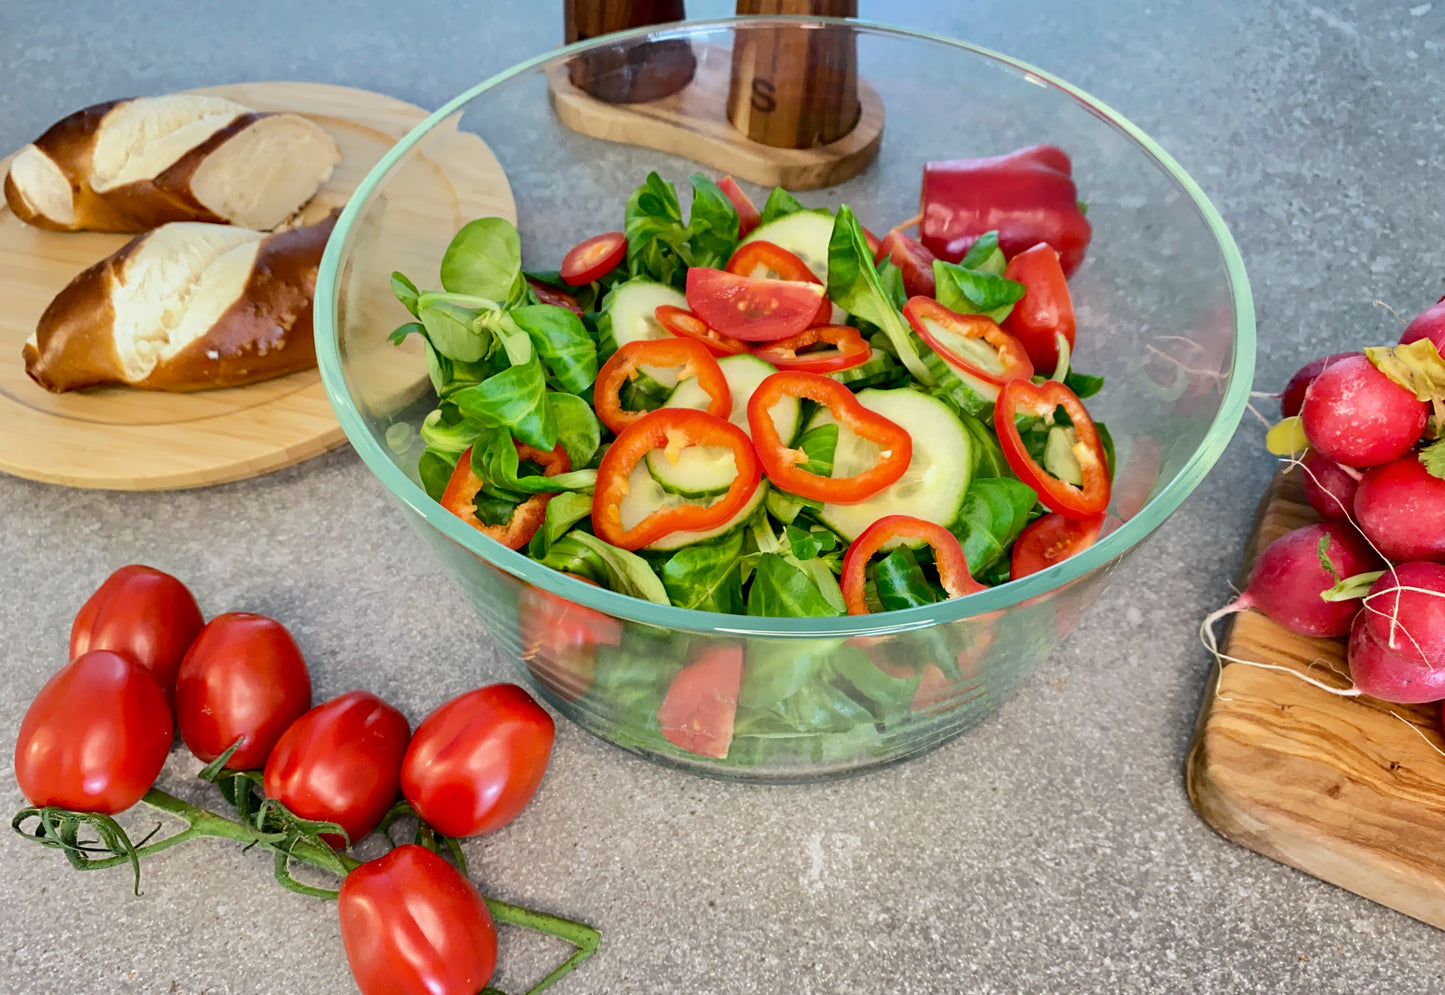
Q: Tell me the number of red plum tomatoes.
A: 6